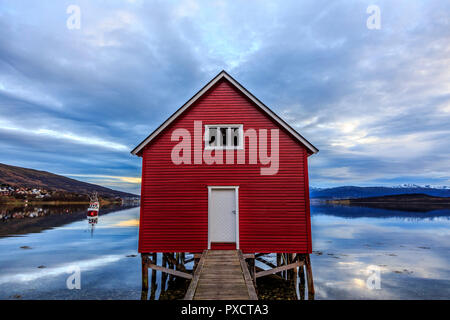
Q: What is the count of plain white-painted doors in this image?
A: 1